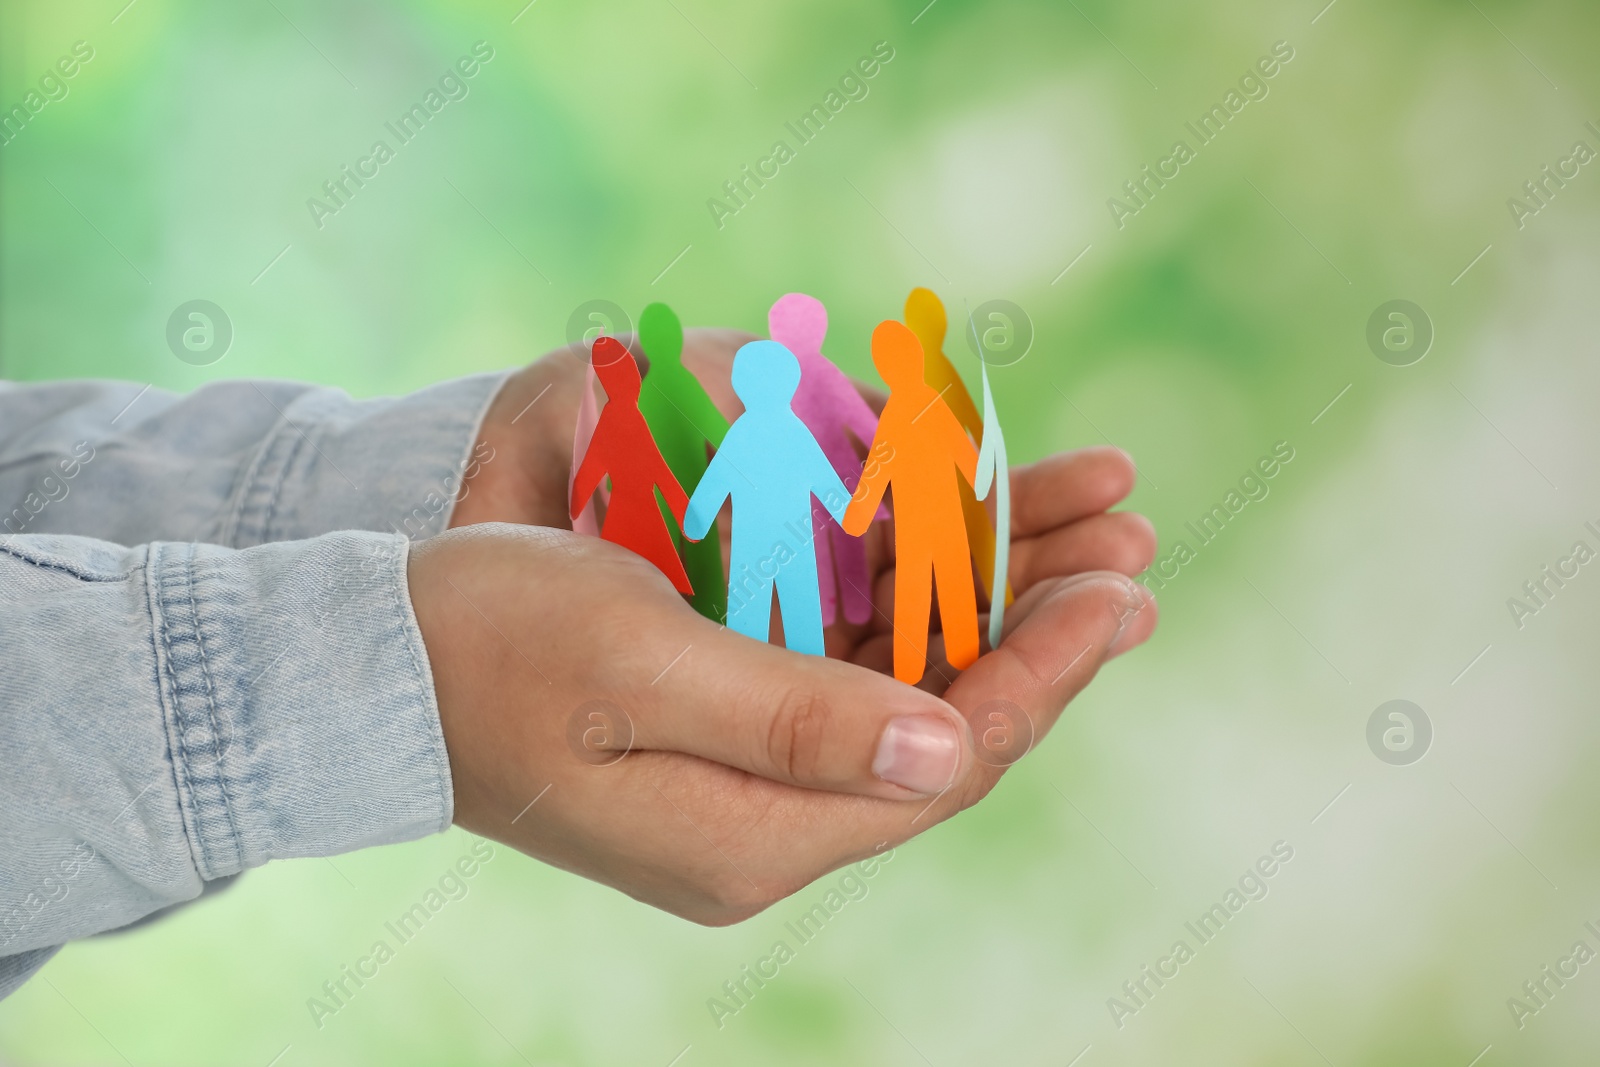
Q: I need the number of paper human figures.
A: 8